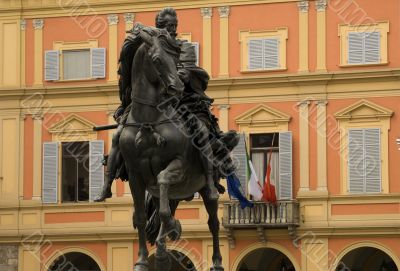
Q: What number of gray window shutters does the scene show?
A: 13